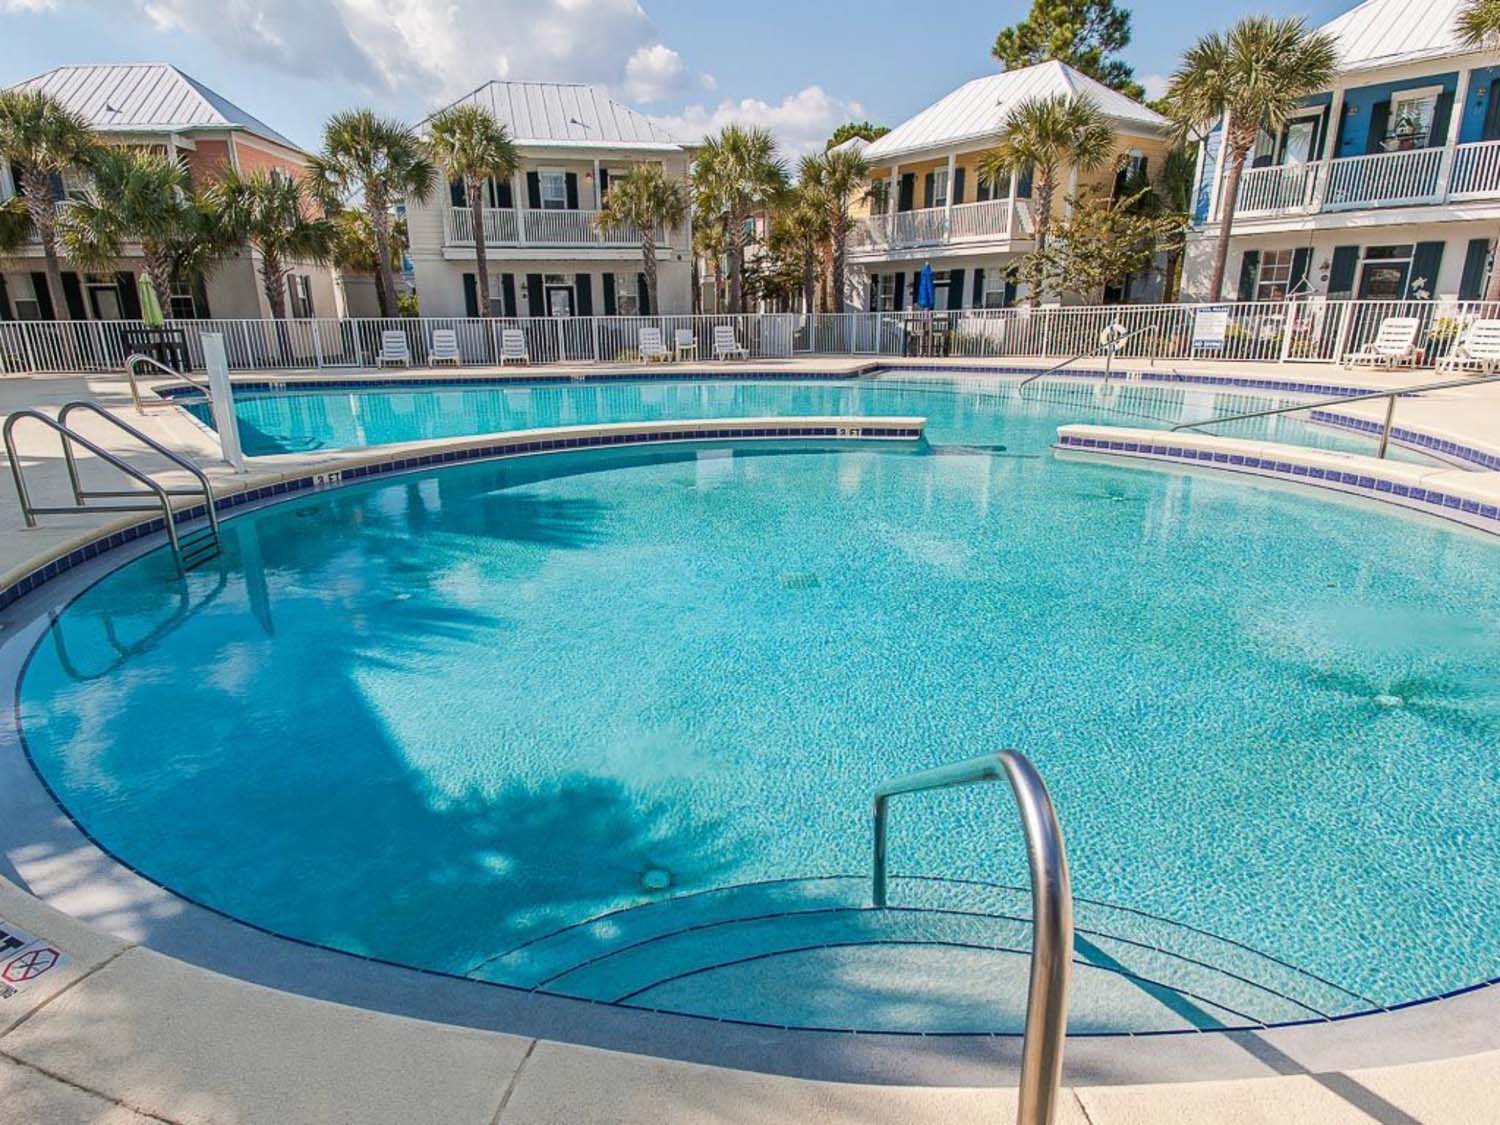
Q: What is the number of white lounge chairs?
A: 7